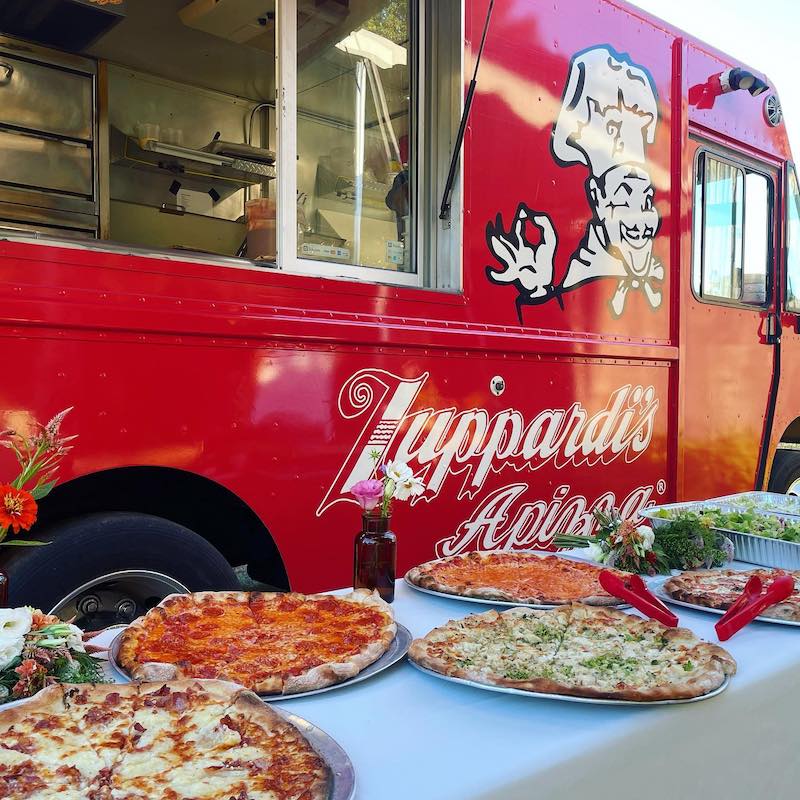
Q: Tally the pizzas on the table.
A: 5